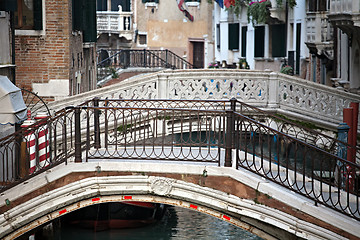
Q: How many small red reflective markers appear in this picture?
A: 5